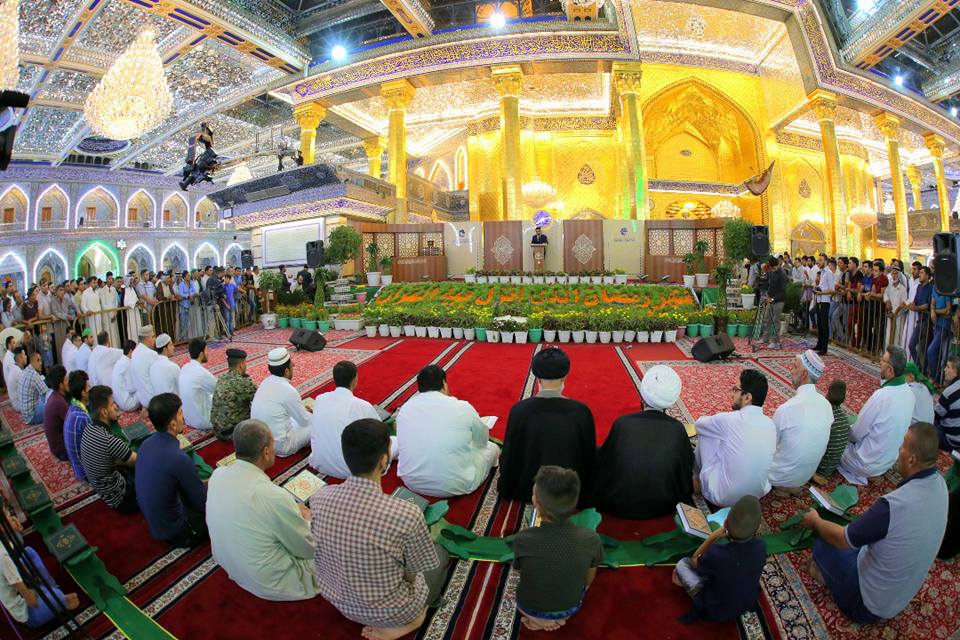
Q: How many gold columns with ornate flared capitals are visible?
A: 9